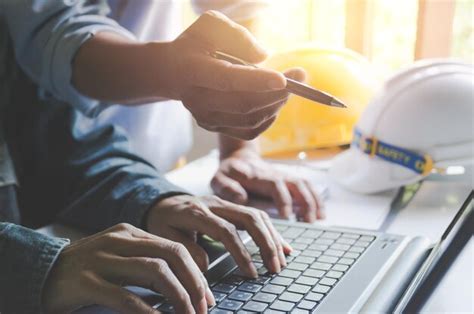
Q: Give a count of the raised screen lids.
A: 1